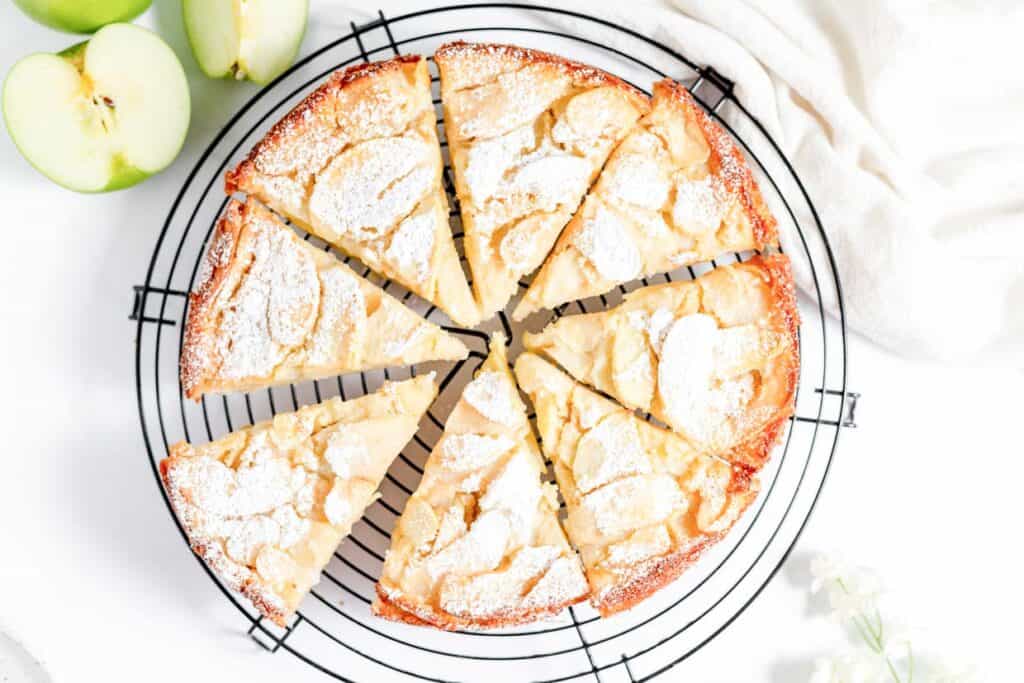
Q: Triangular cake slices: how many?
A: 8